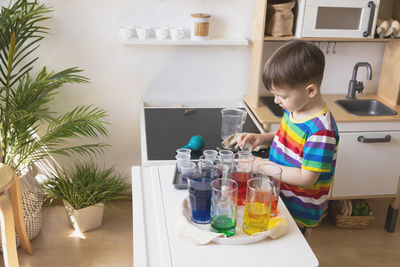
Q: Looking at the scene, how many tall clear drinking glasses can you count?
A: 6